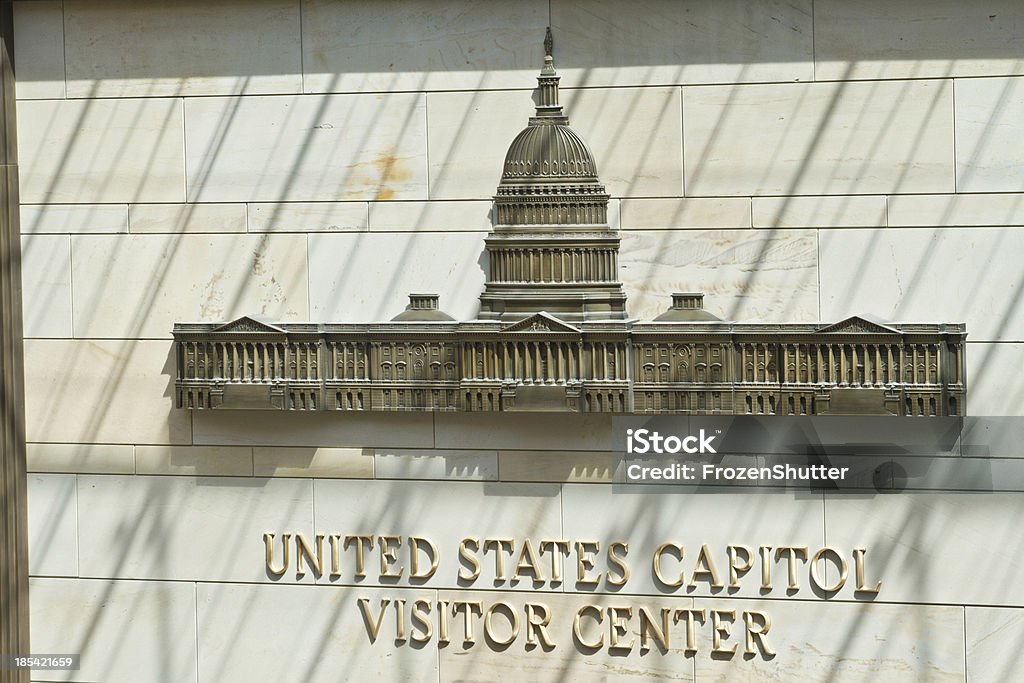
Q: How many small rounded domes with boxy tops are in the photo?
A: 2